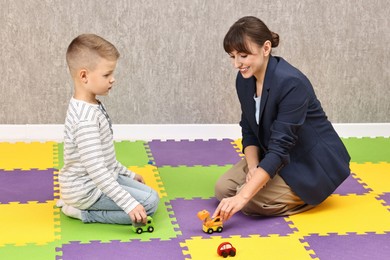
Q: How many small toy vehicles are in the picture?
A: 3